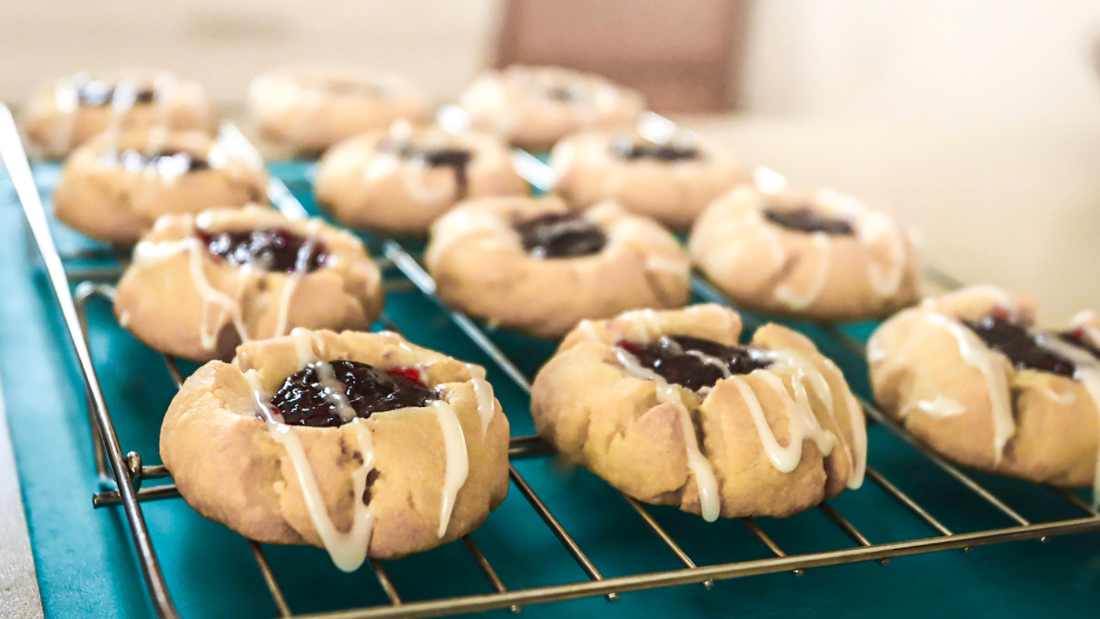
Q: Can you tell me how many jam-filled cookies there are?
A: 12